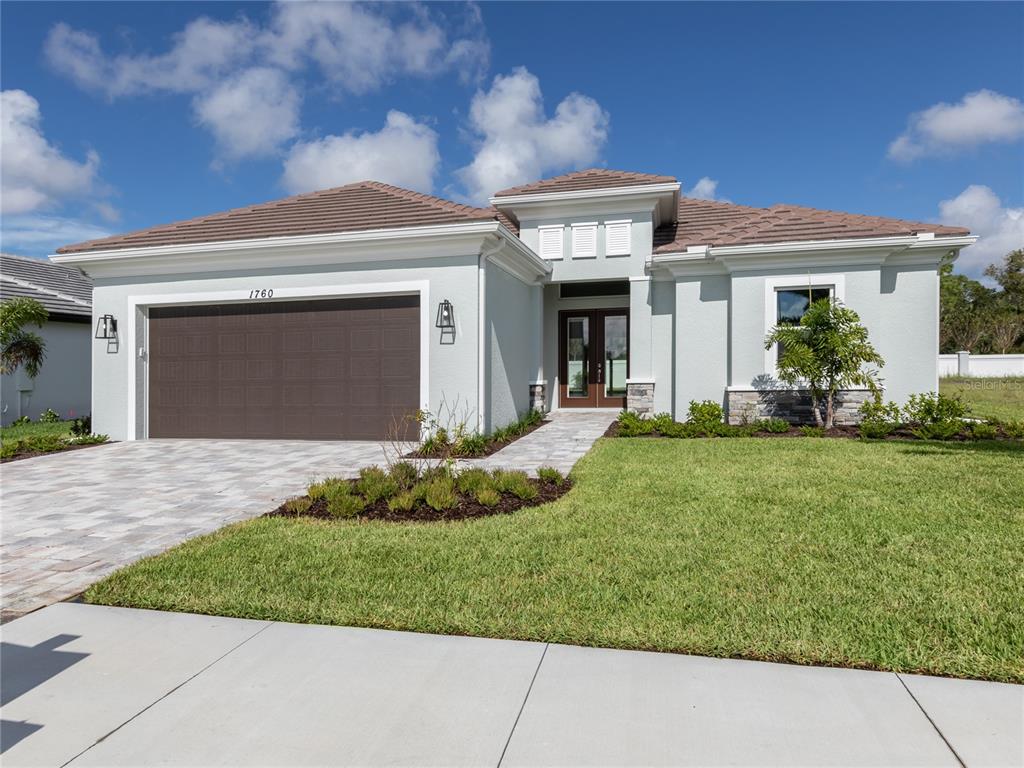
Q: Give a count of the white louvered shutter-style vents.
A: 3